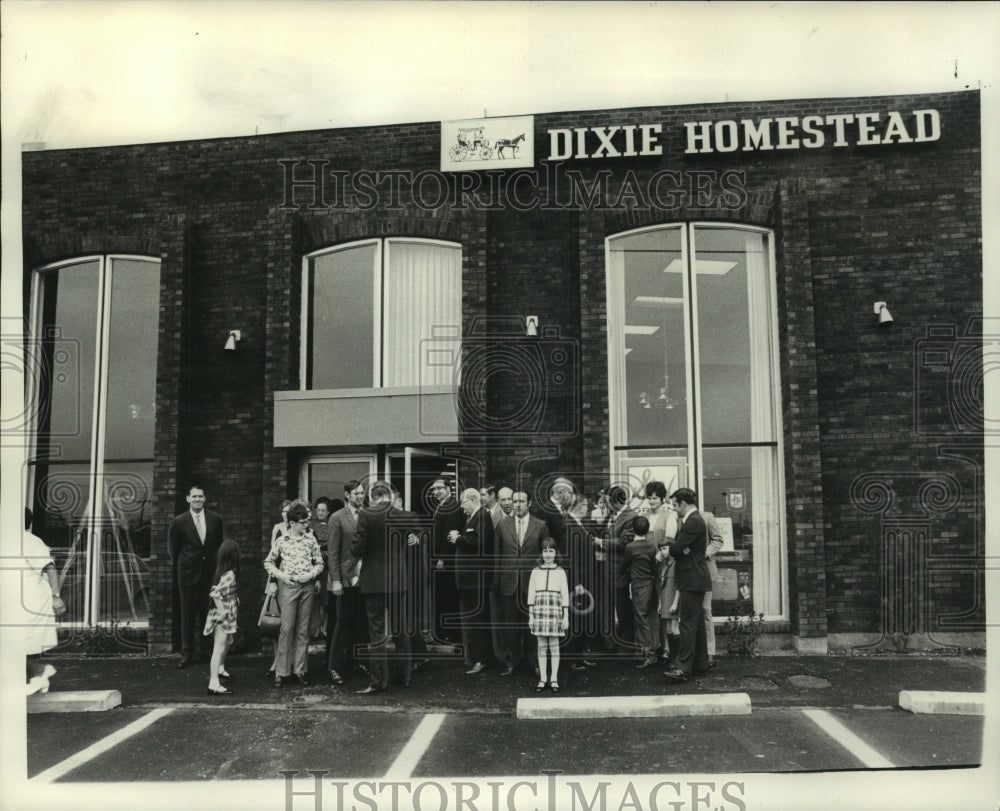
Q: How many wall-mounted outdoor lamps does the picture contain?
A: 3